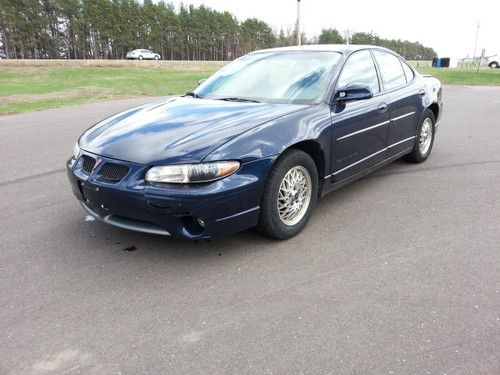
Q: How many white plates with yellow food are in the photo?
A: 0